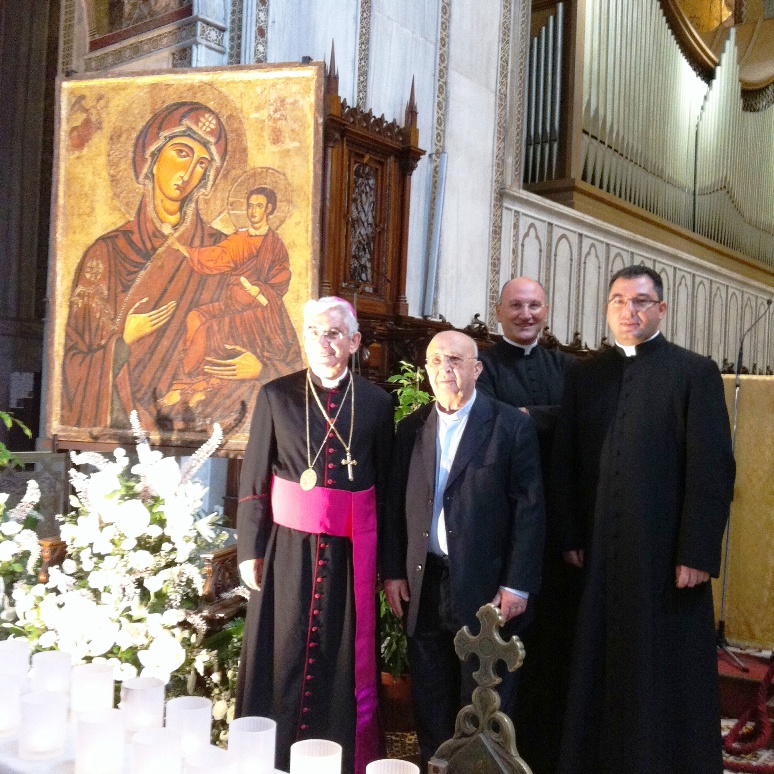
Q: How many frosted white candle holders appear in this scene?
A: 13